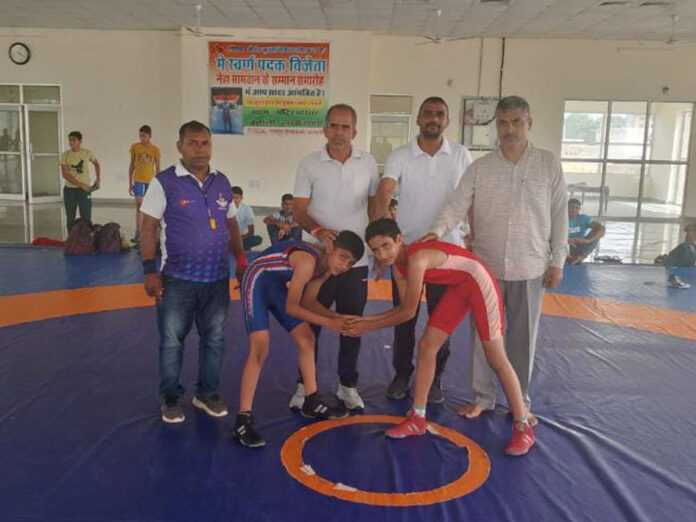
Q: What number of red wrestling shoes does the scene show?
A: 2